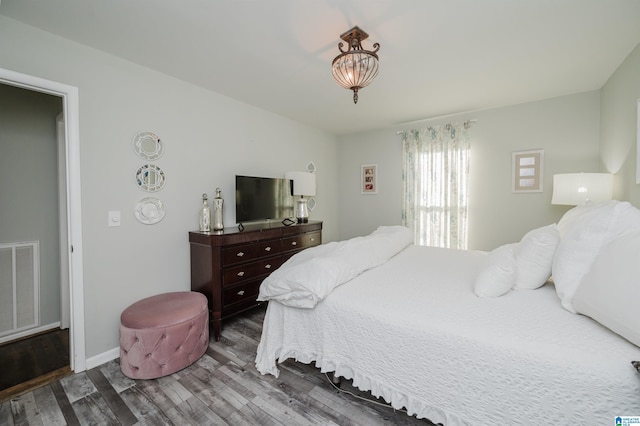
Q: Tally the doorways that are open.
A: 1